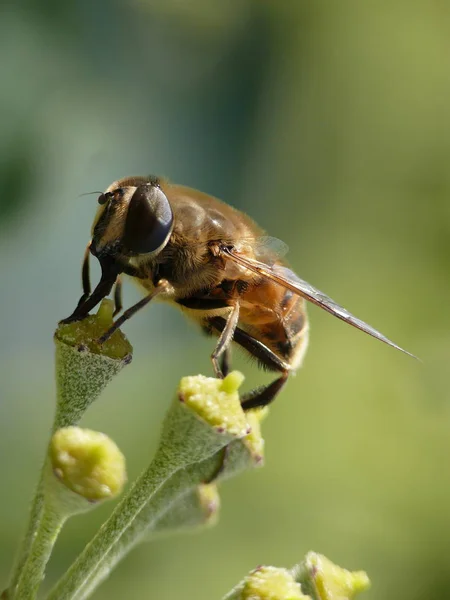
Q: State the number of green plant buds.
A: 7